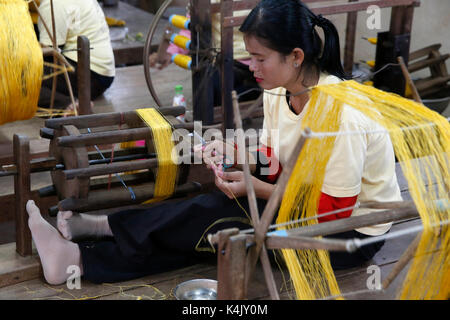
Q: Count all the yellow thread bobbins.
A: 3